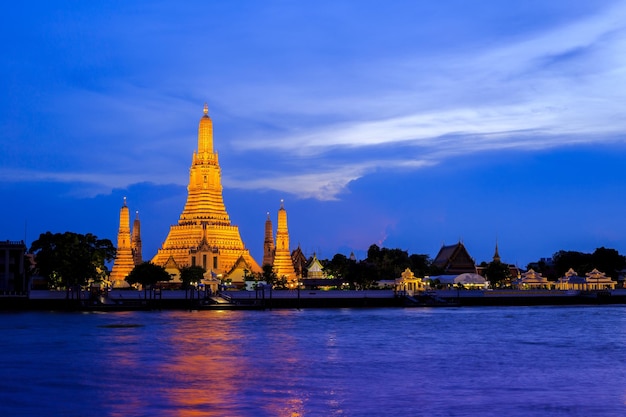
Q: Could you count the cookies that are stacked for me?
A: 0